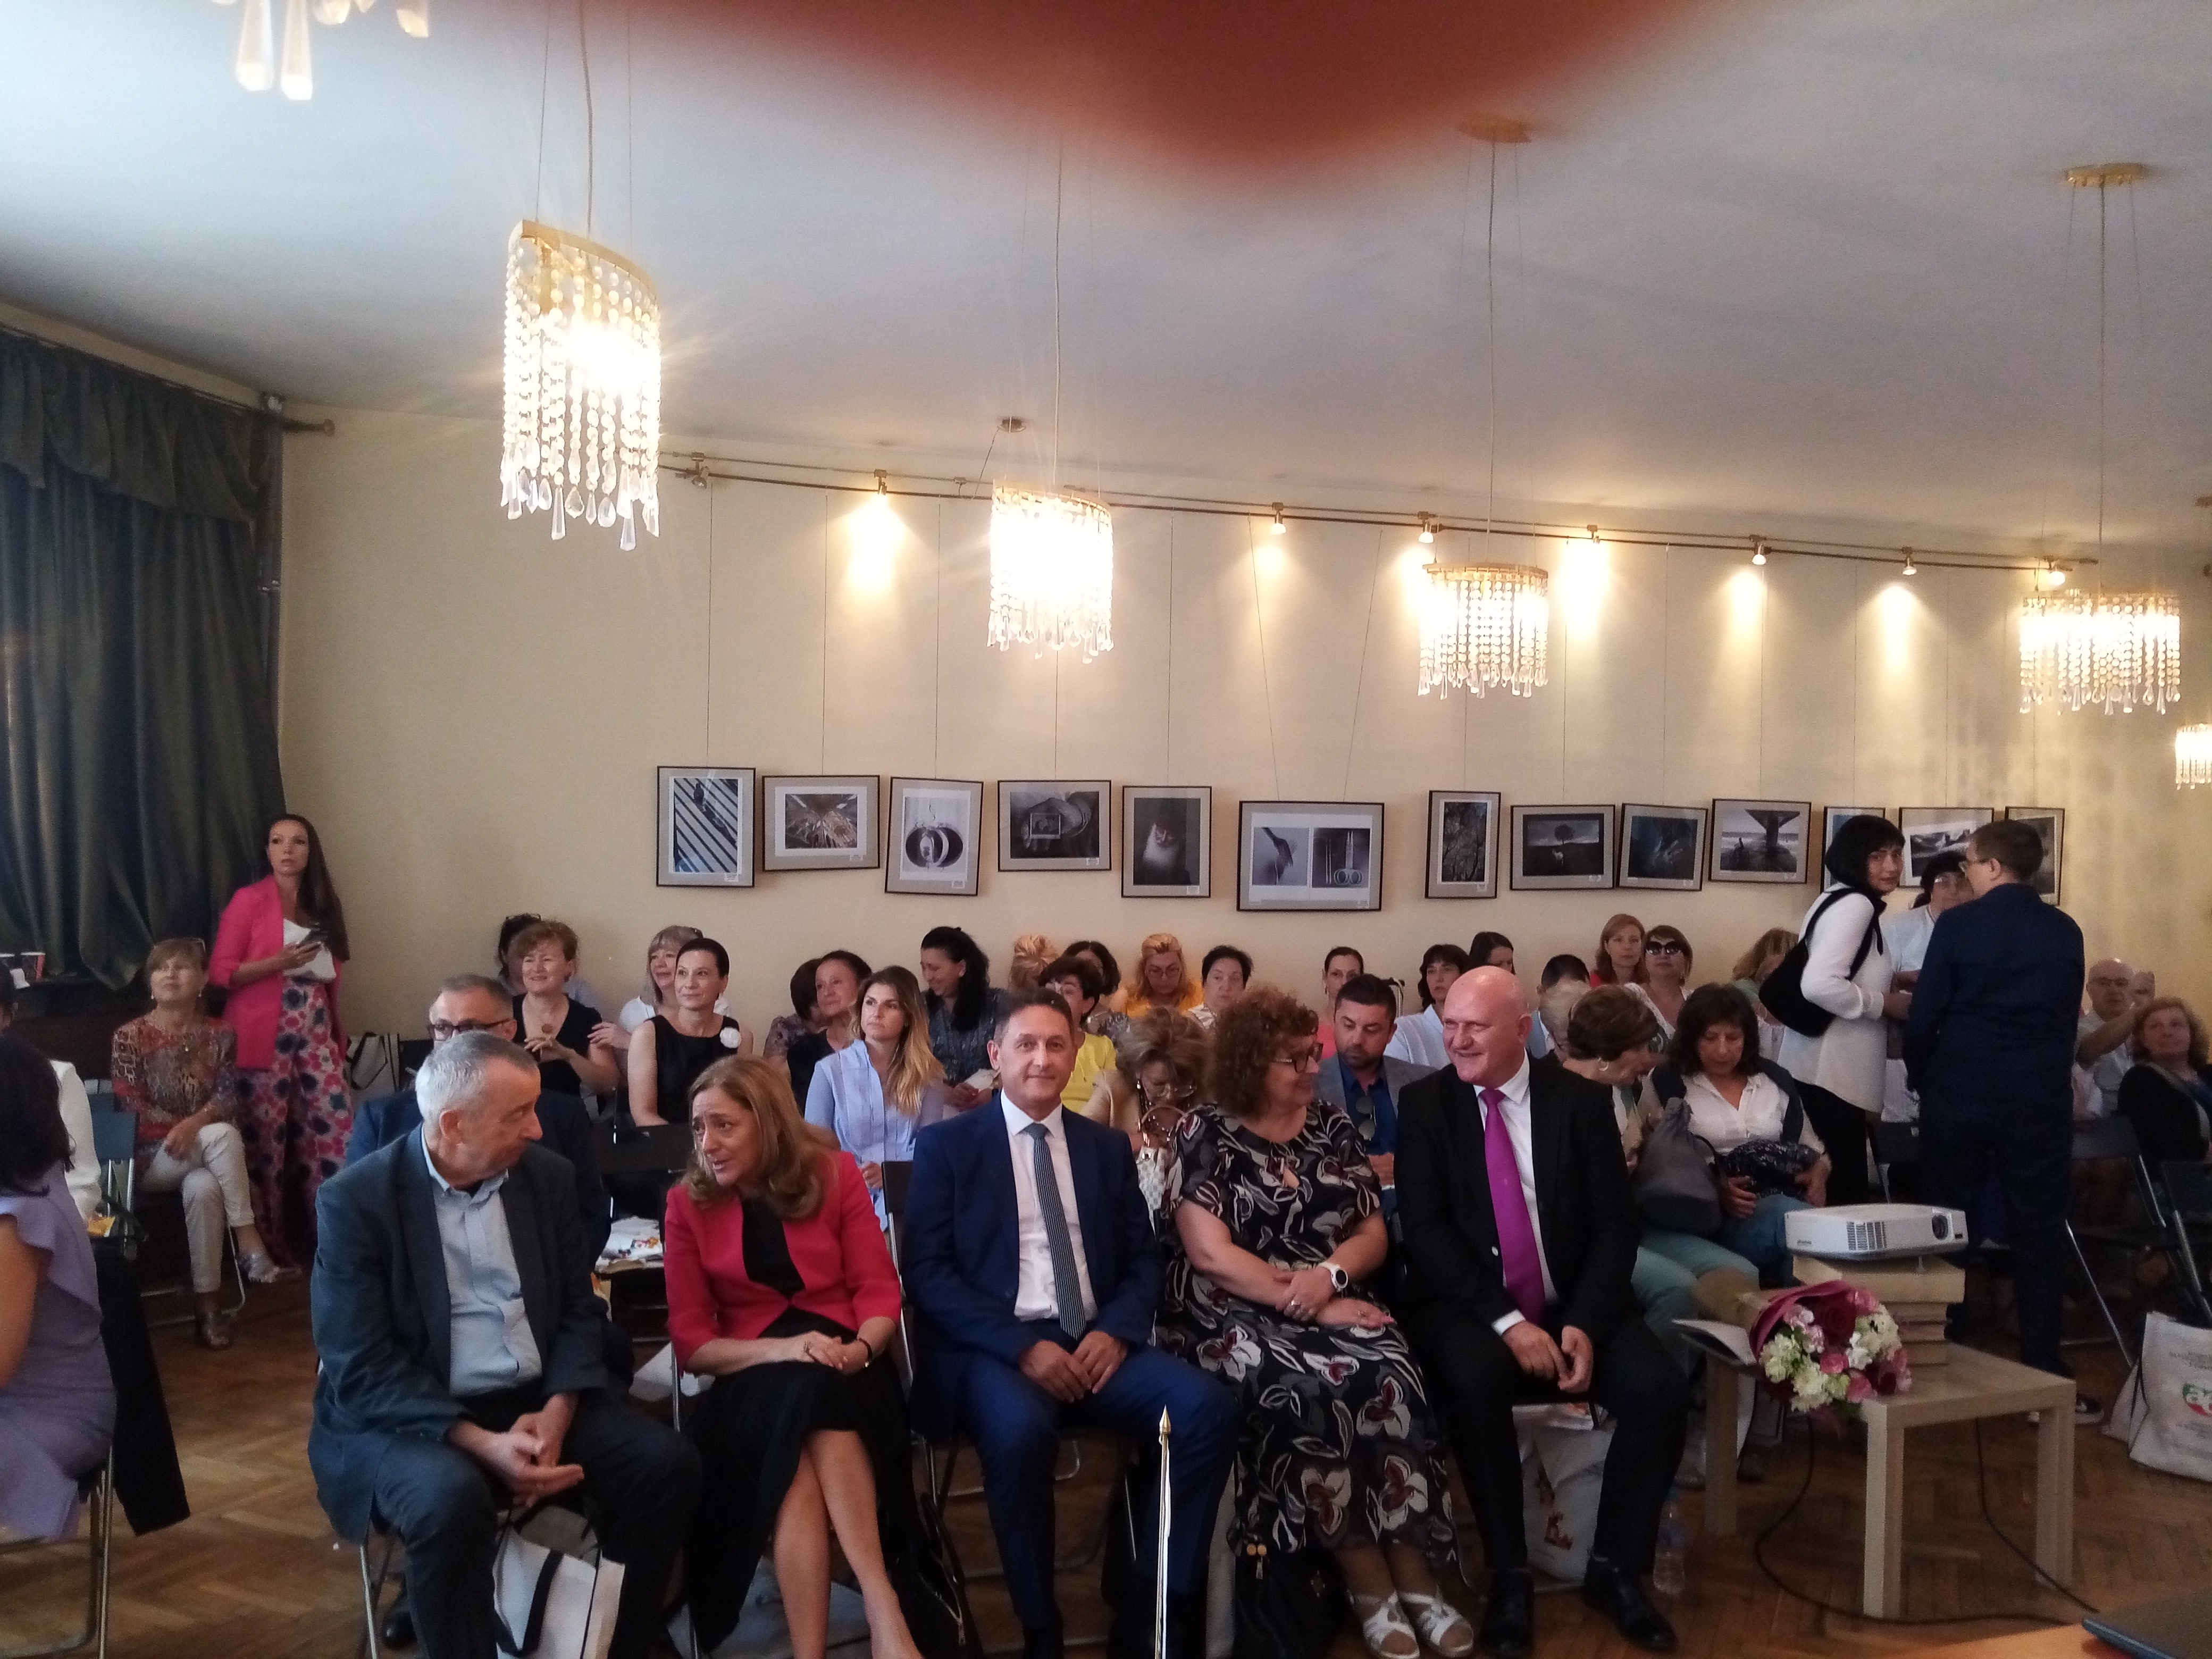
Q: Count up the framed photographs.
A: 13